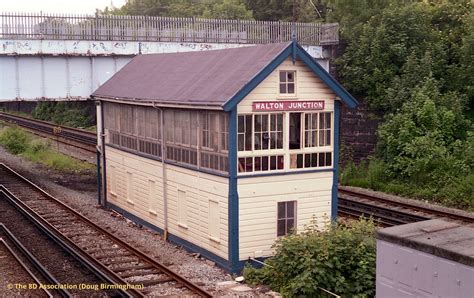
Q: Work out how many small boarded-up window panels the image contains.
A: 5